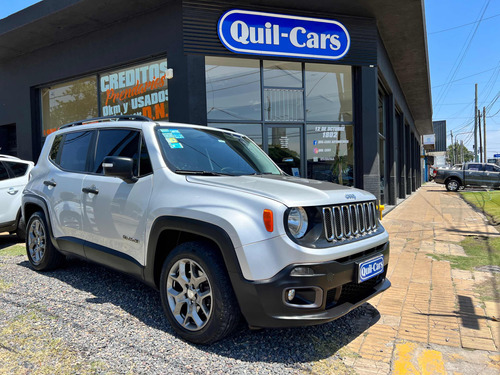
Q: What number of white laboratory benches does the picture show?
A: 0